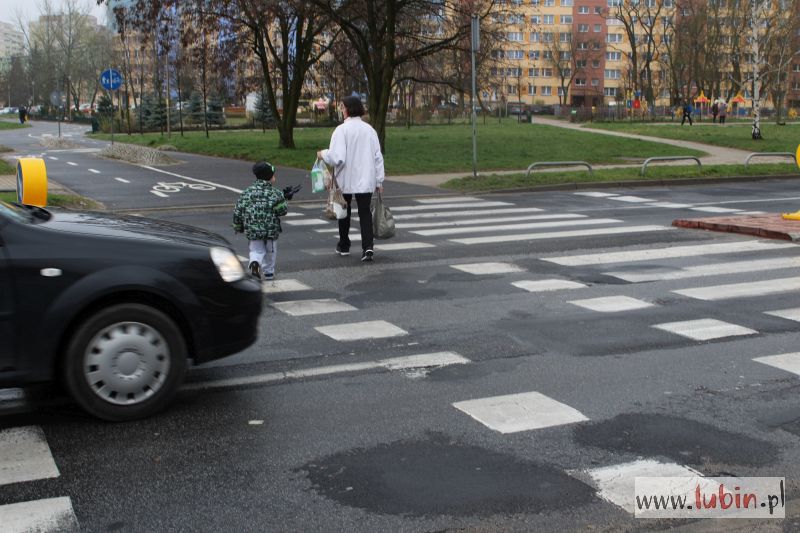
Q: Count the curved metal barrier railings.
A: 3